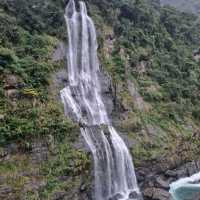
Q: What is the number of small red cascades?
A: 0